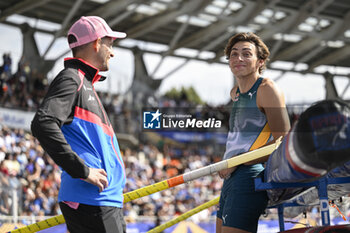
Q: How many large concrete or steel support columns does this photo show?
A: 3